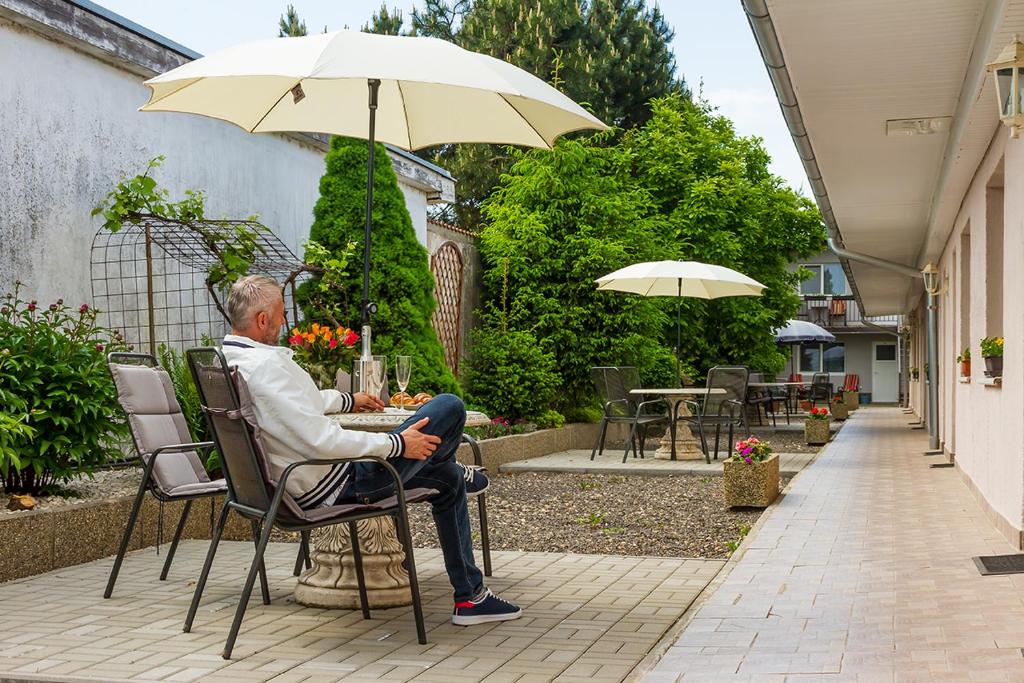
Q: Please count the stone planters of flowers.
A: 4